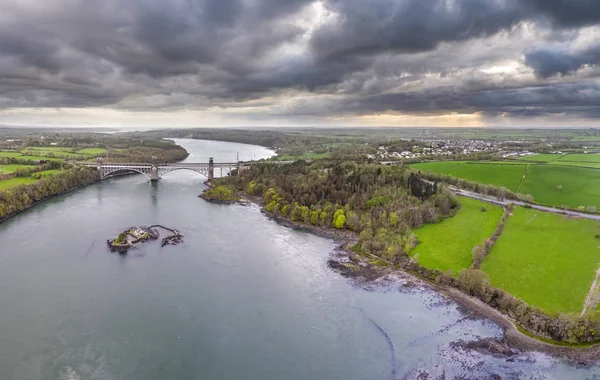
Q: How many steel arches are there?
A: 2